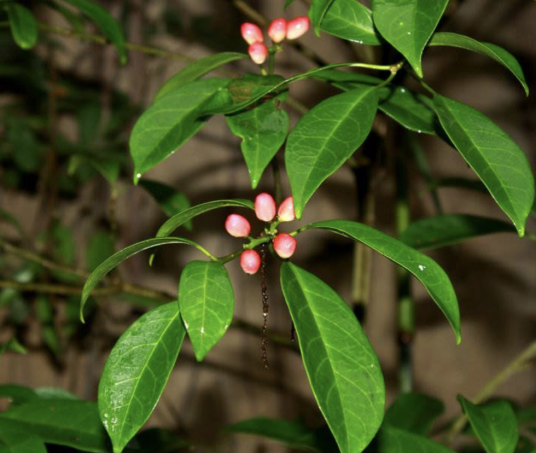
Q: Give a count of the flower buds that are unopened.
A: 9